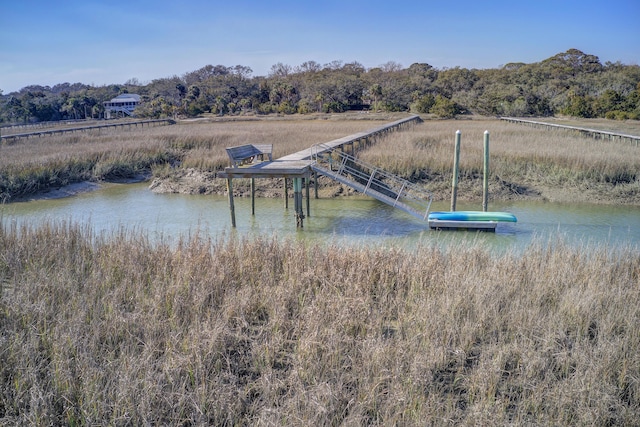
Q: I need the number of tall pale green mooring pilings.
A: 2